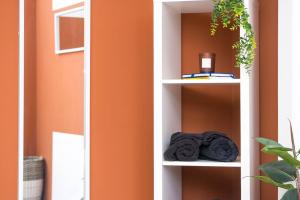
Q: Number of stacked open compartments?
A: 3